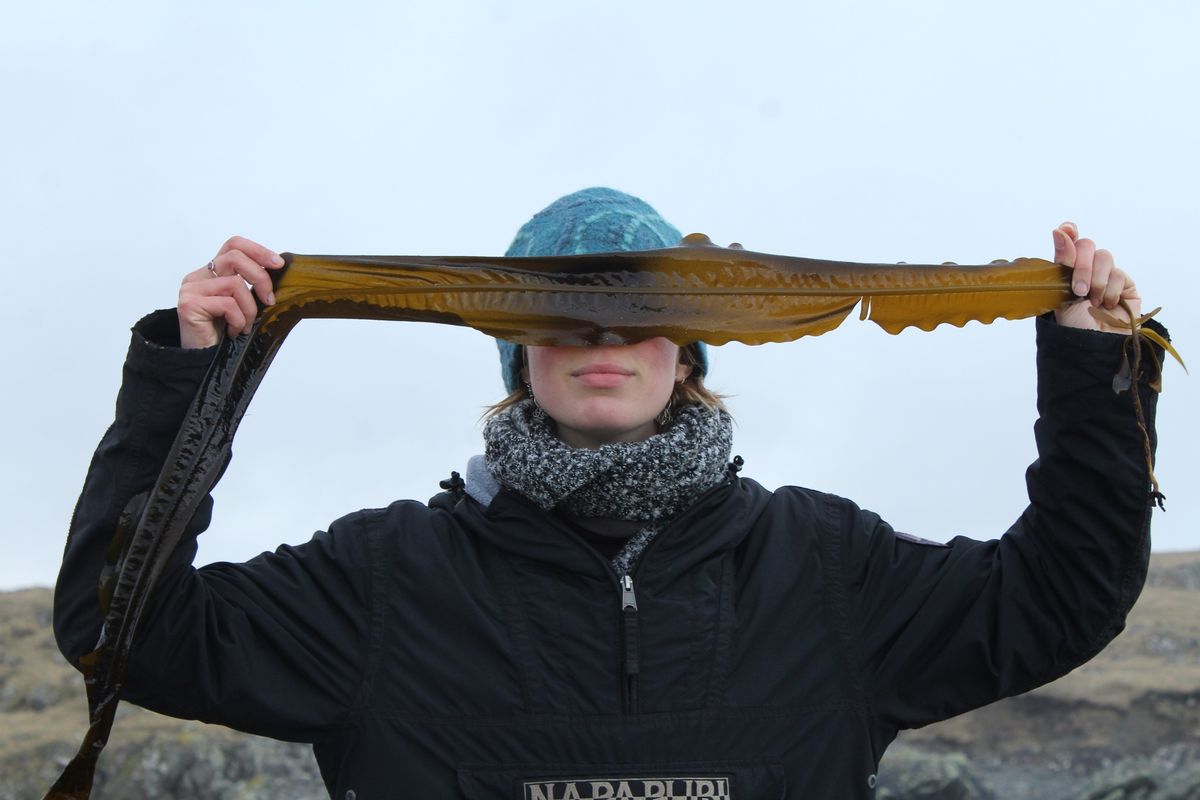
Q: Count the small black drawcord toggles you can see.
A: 2